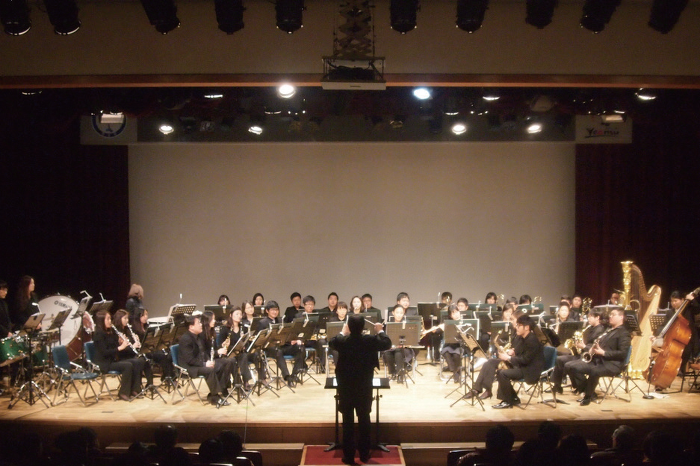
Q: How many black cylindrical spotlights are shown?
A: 10